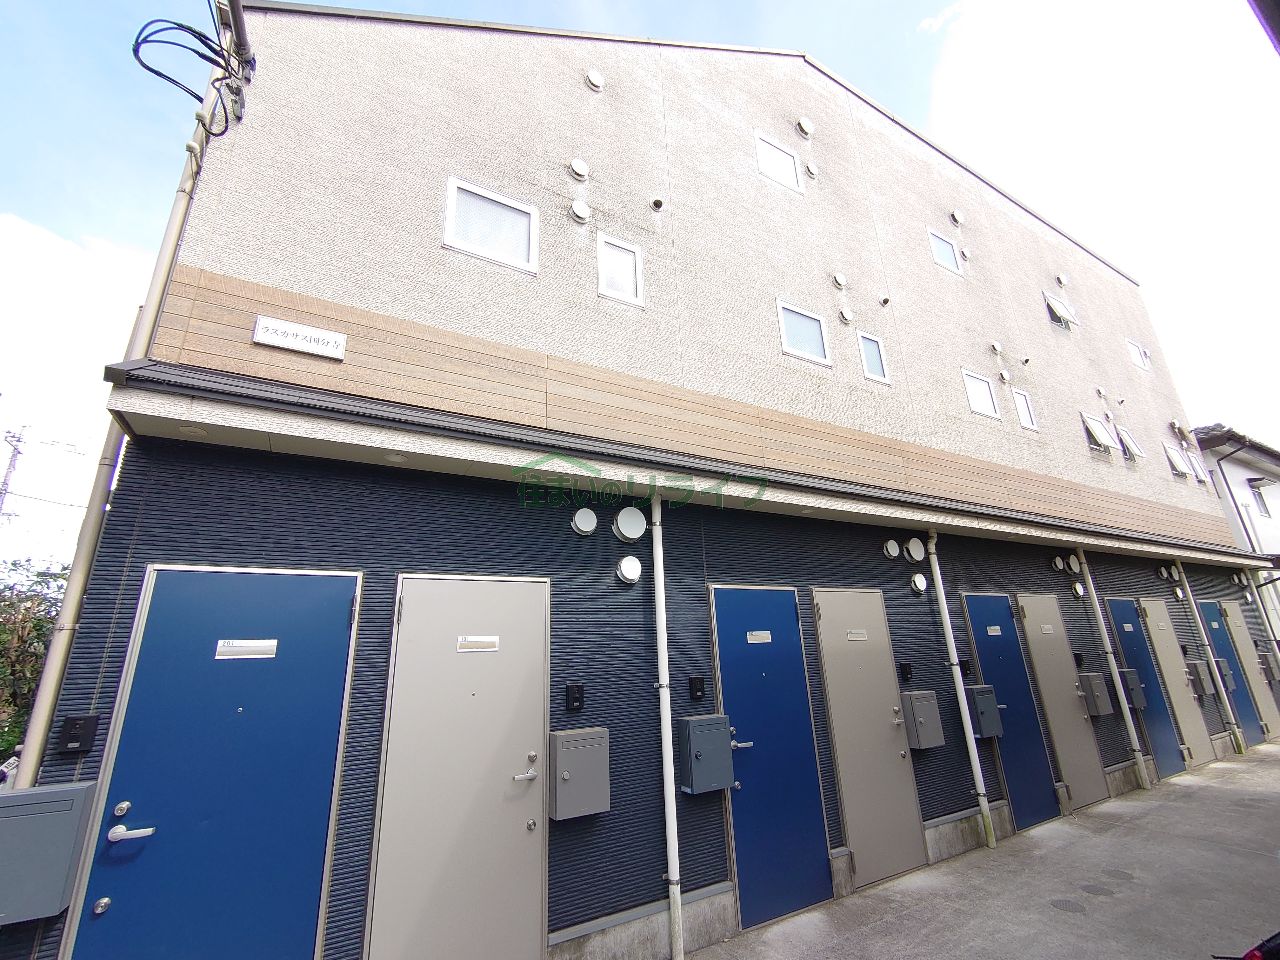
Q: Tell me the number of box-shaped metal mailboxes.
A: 10